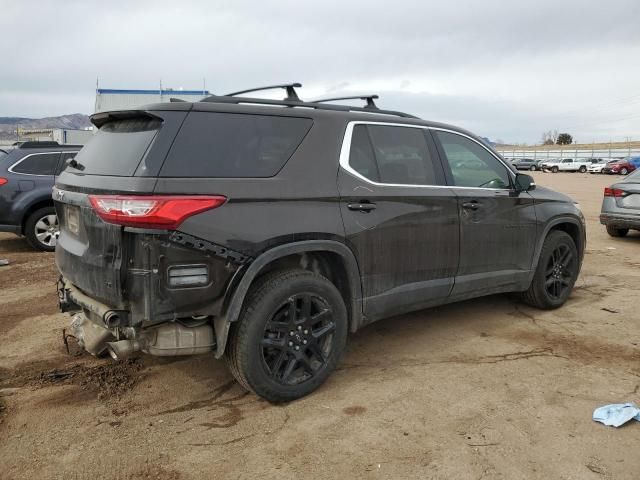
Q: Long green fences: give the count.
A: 0